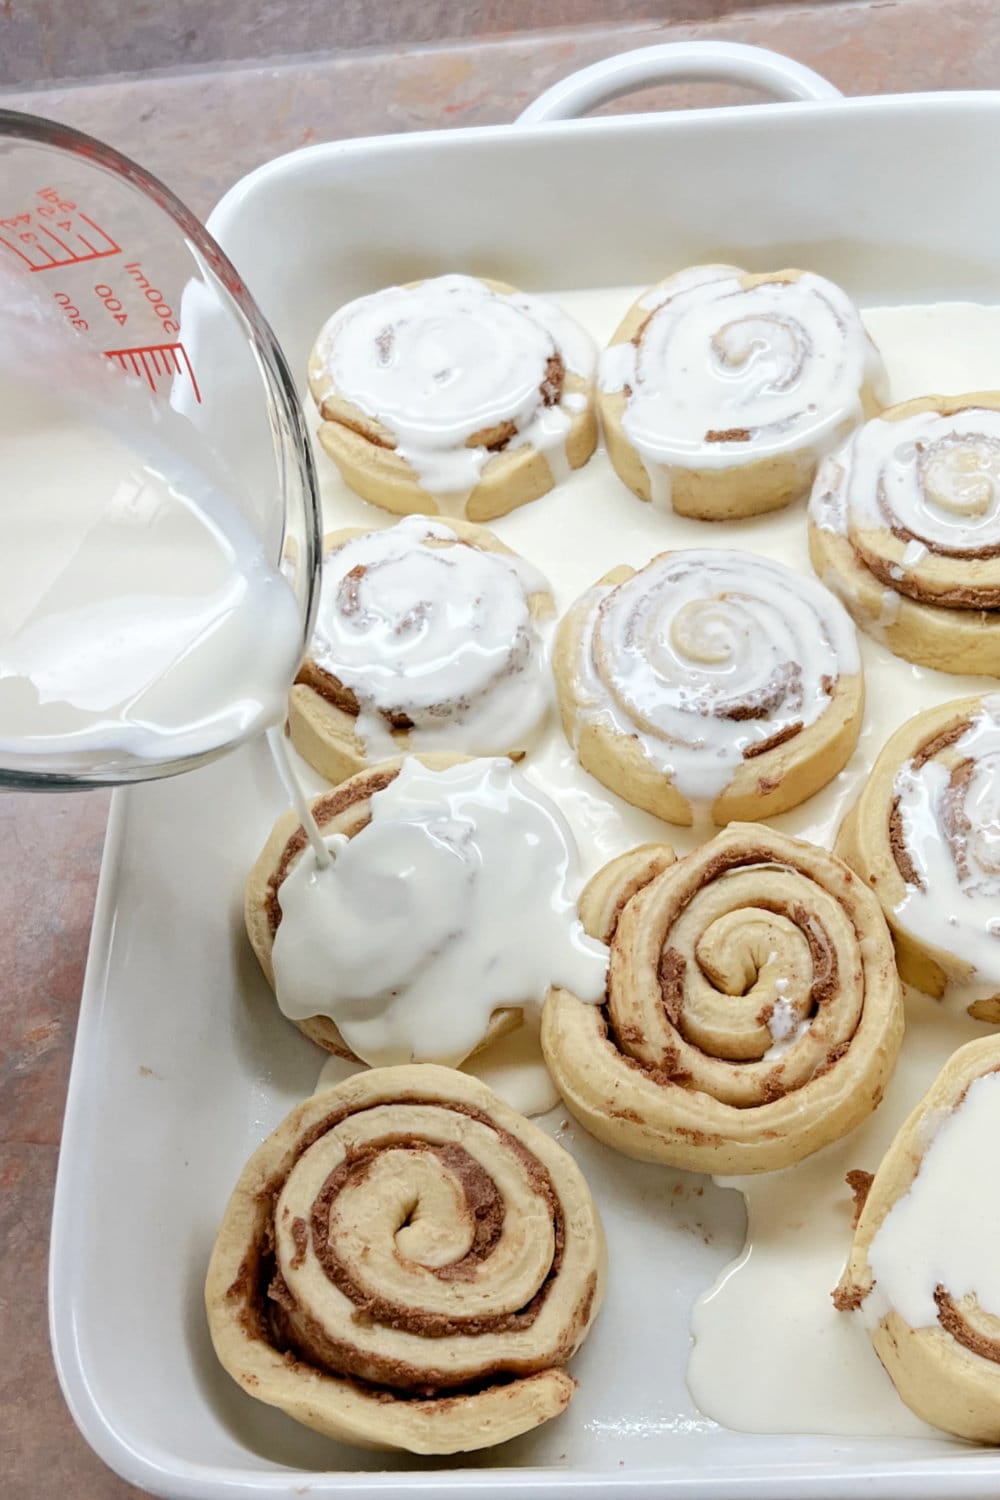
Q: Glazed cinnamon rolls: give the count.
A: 8